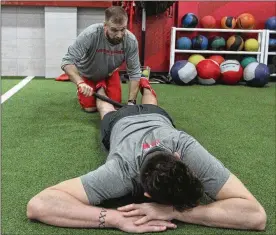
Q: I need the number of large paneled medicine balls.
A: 4